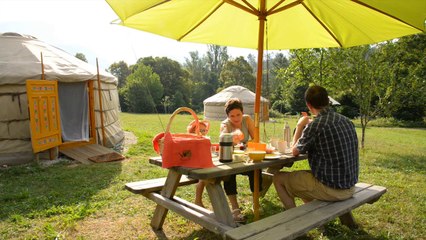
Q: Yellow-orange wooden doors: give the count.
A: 1